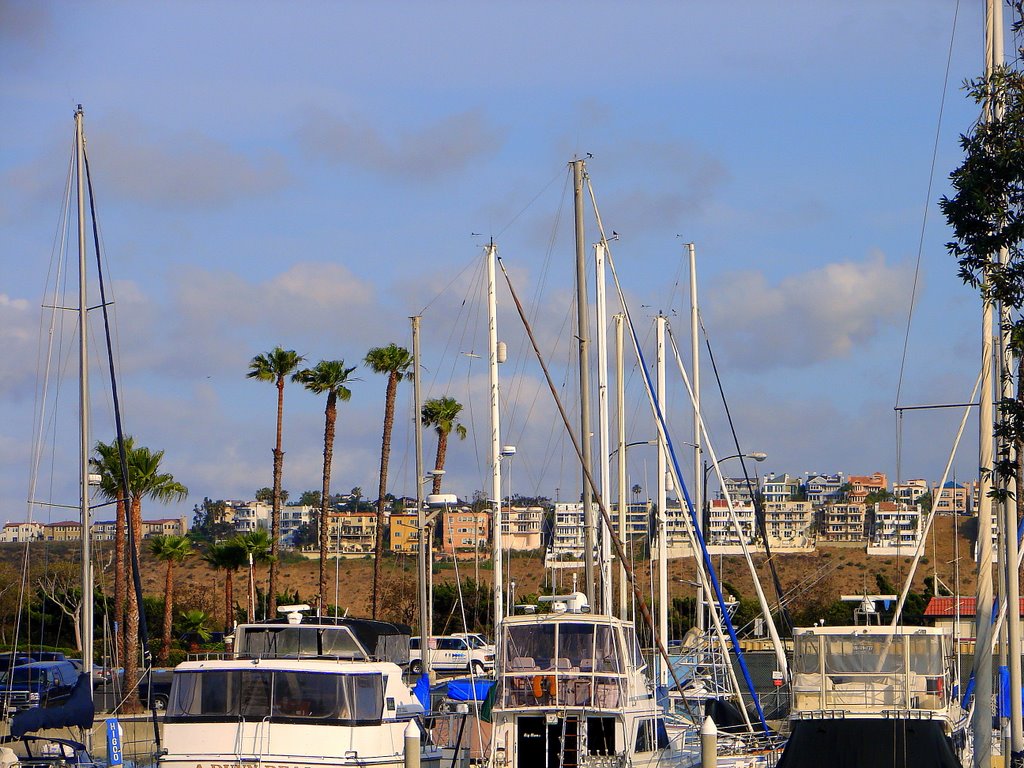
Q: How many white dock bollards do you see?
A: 2